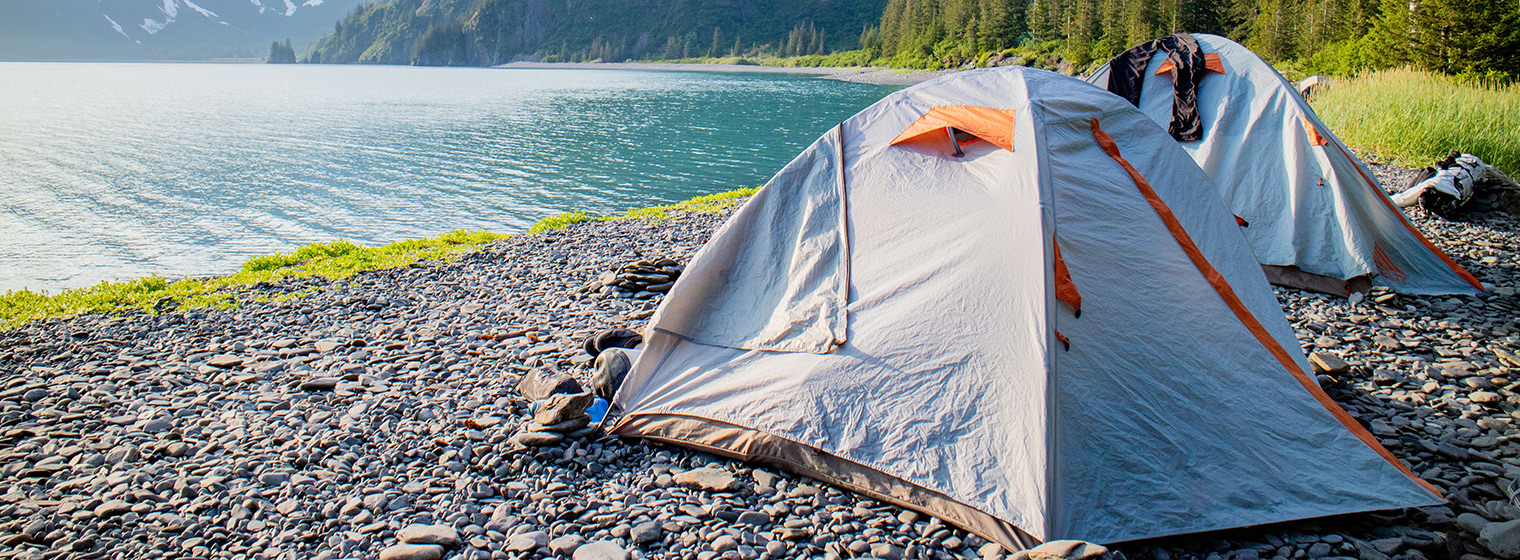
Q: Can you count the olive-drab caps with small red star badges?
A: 0